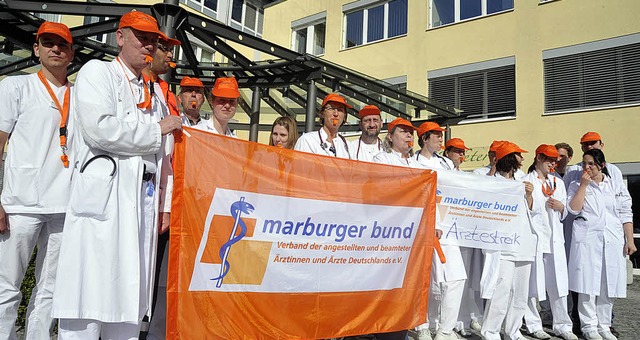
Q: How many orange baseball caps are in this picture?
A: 14